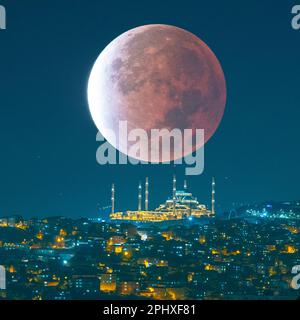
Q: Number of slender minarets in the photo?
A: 6